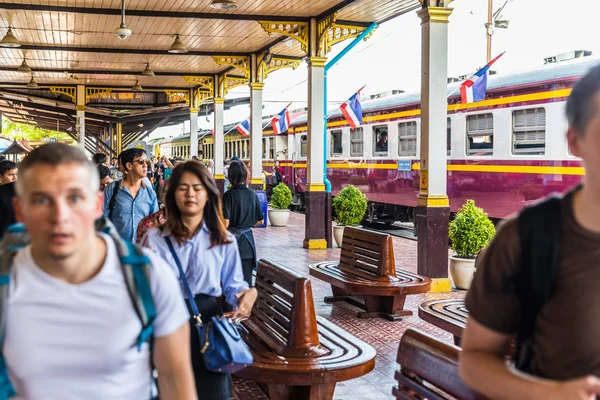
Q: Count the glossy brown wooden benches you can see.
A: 4